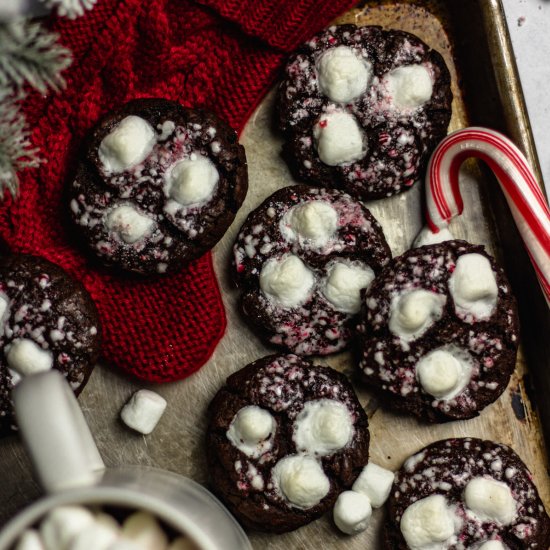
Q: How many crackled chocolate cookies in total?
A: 7